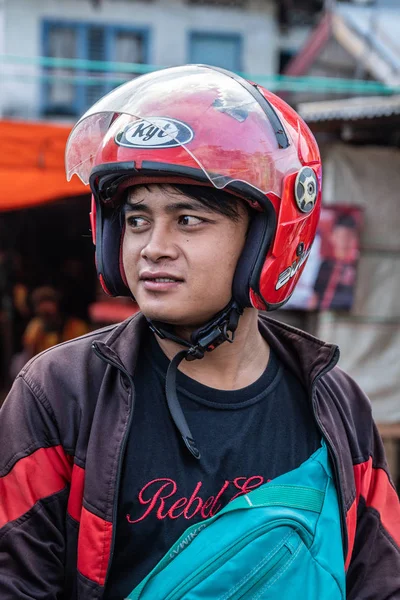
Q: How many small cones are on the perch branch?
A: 0